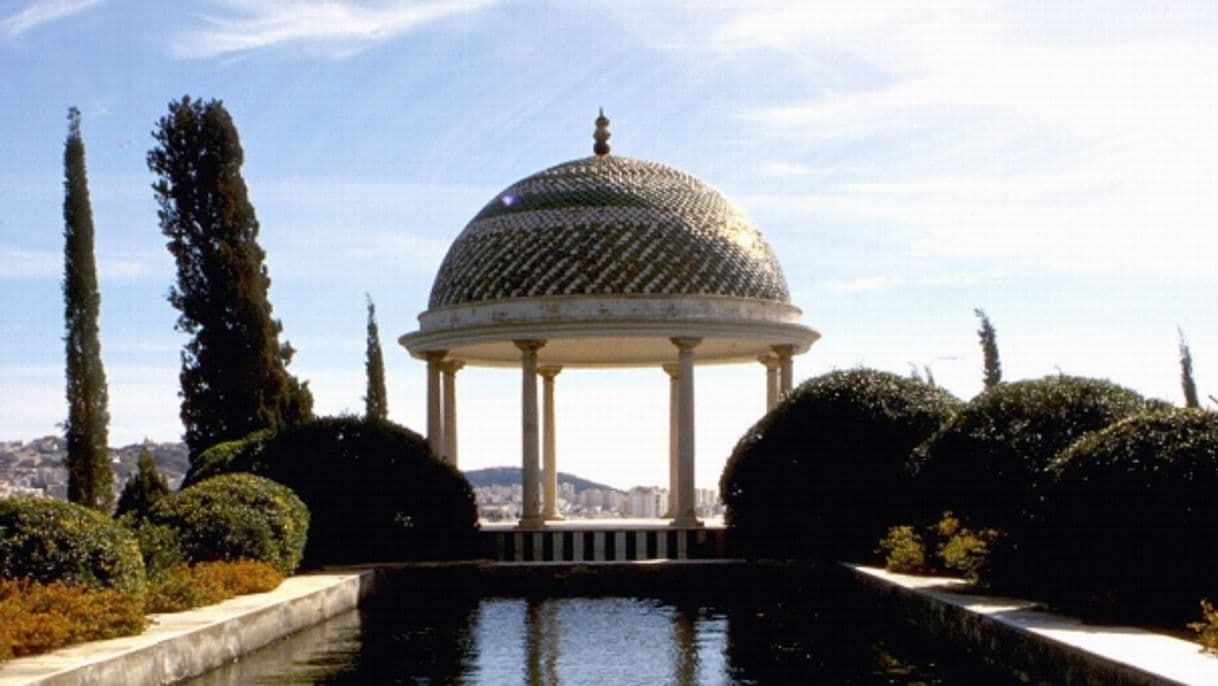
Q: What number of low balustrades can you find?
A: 1